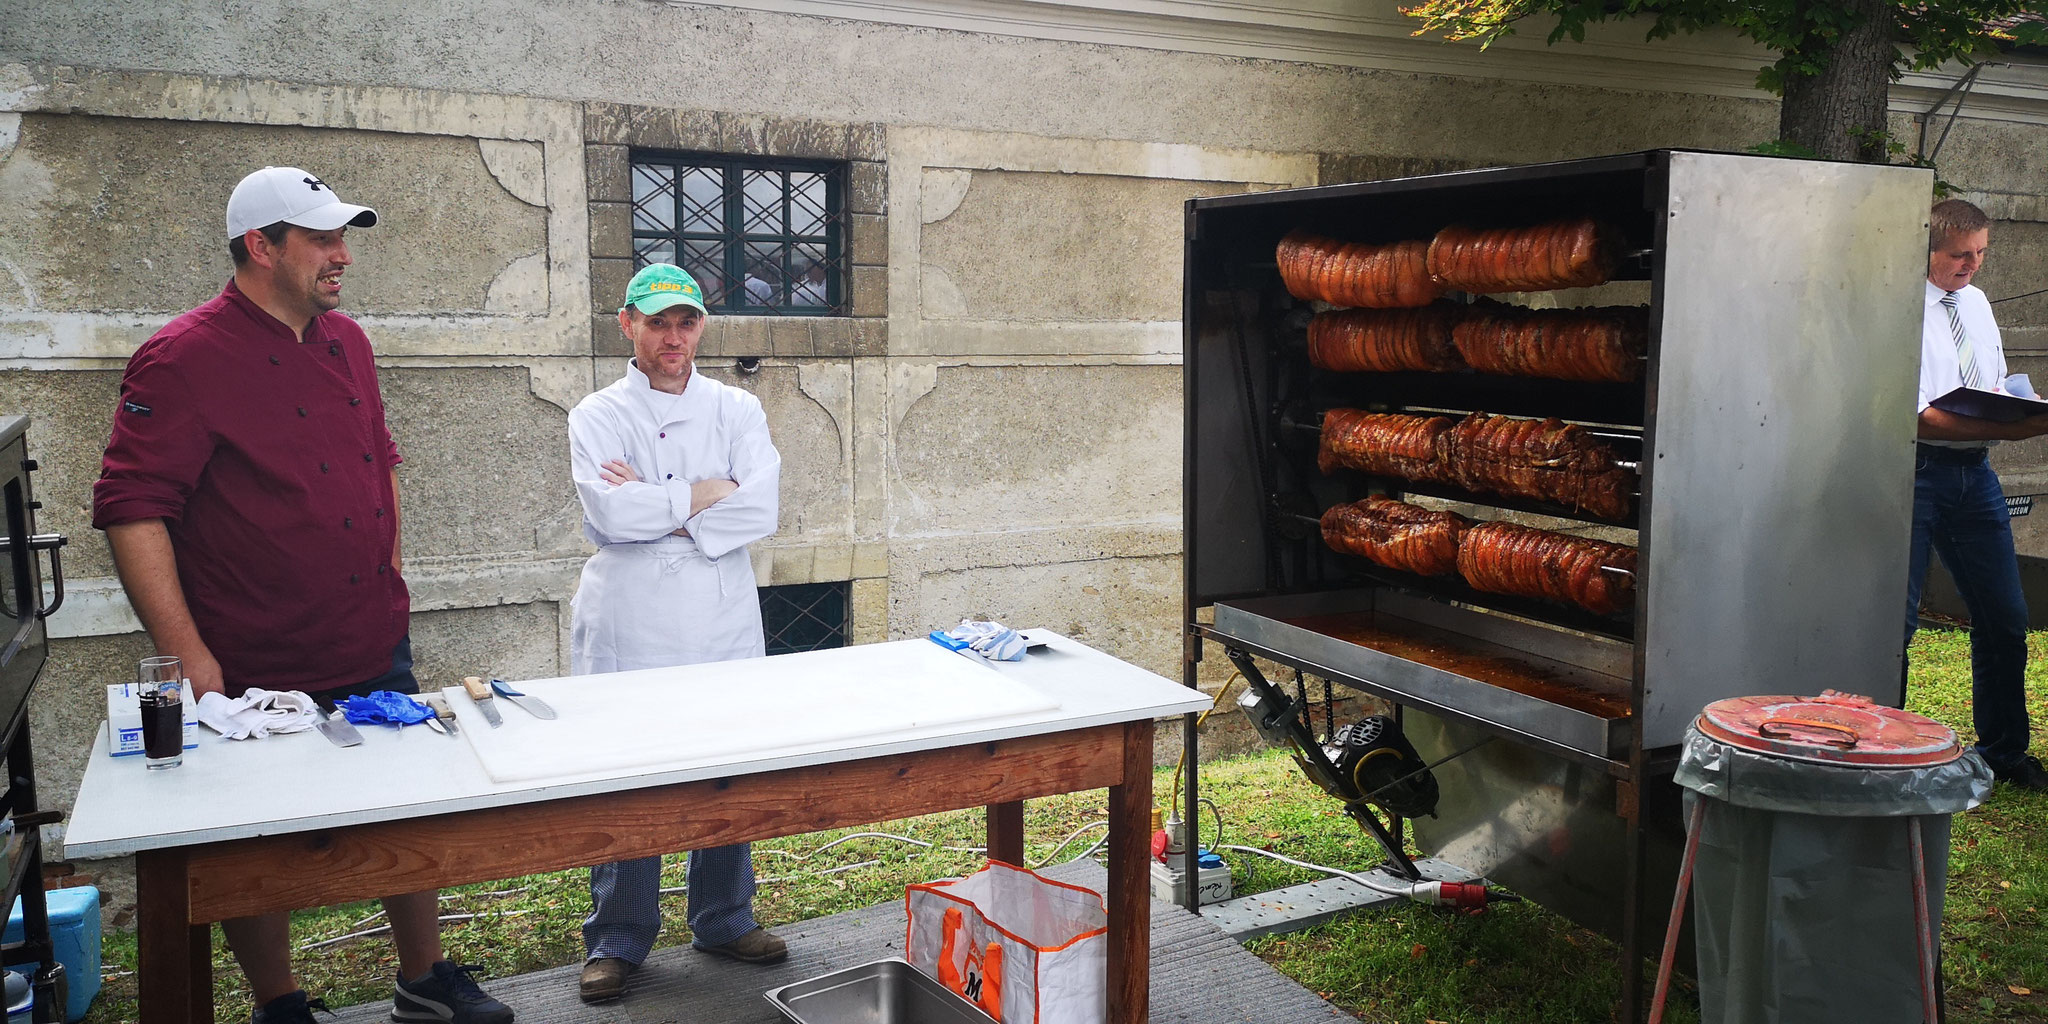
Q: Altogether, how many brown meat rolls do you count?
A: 8